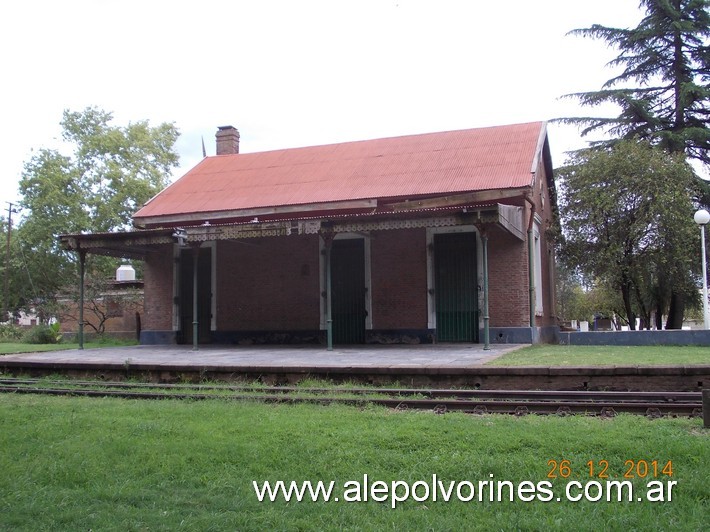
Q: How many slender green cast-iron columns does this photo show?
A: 4